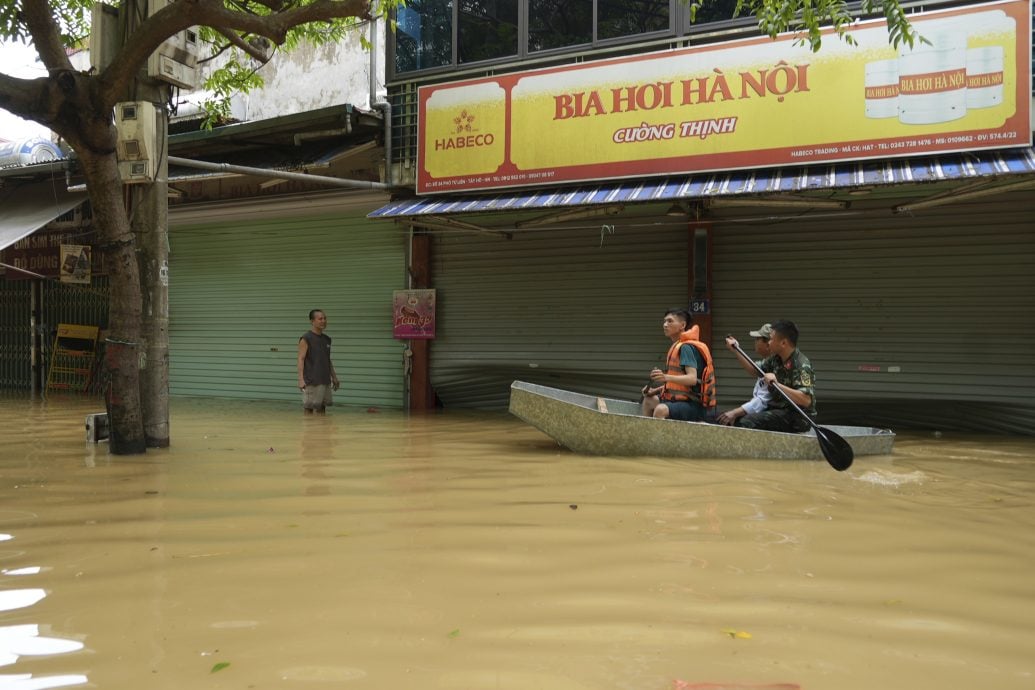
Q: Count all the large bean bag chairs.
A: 0